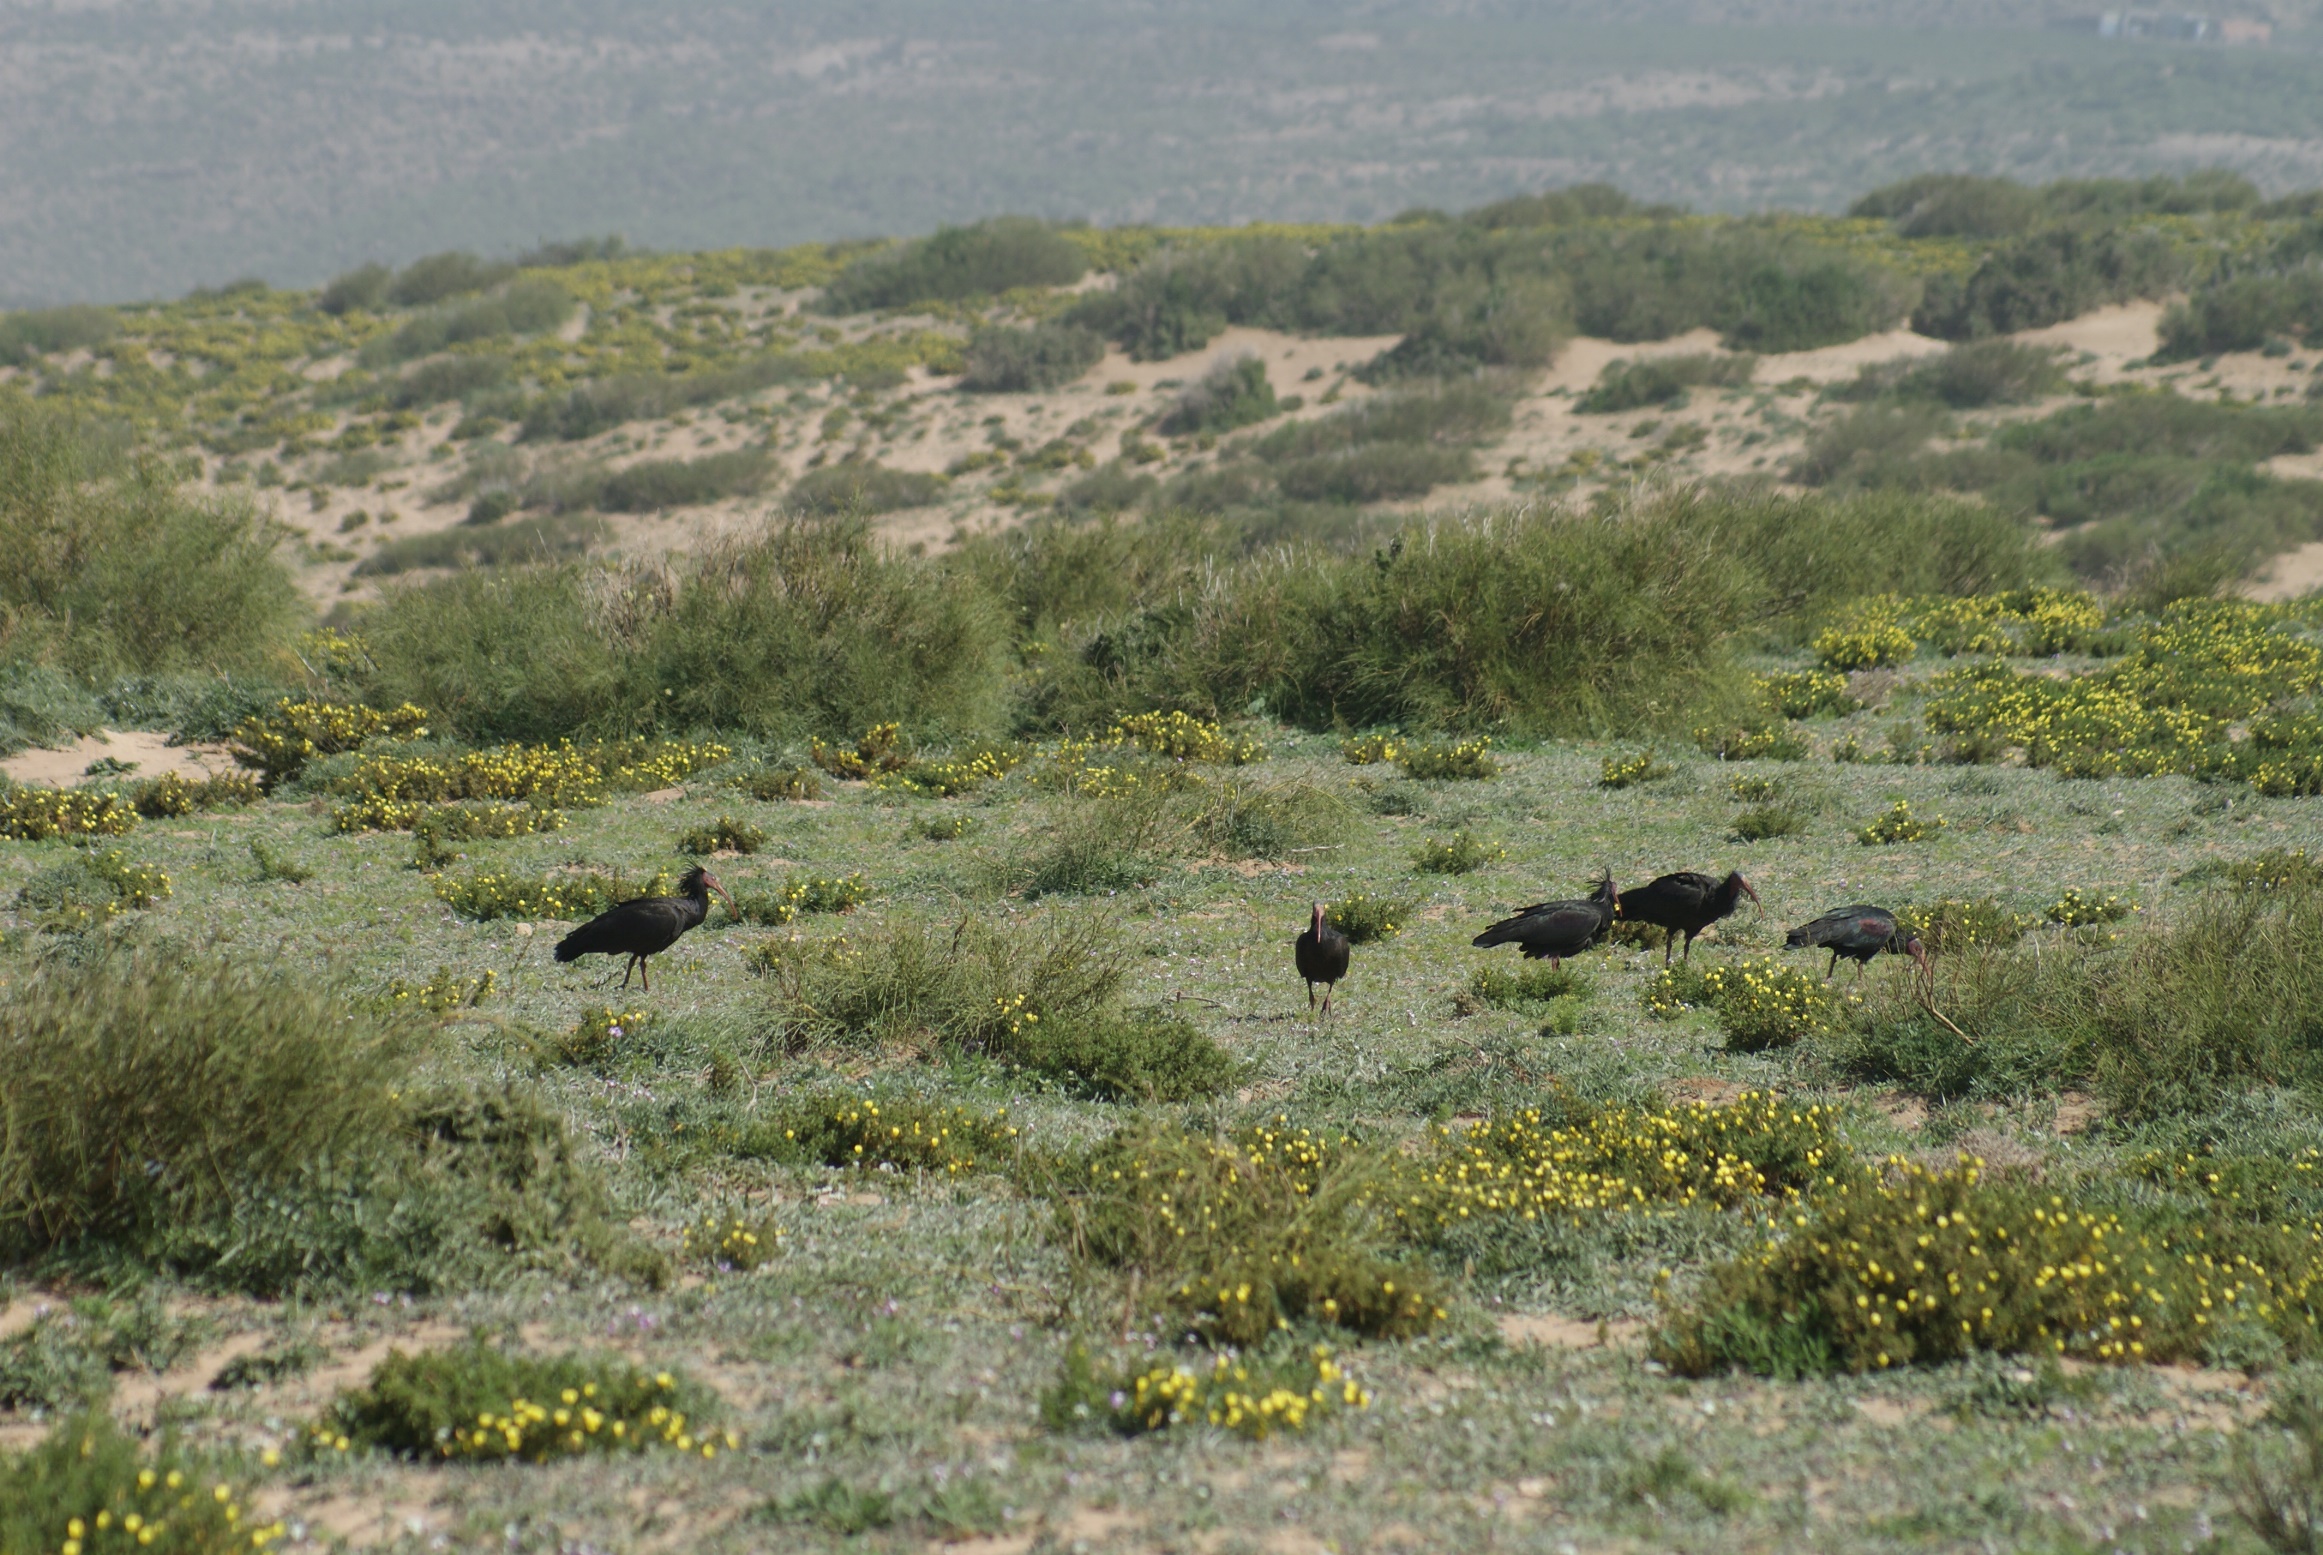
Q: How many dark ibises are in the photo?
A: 5